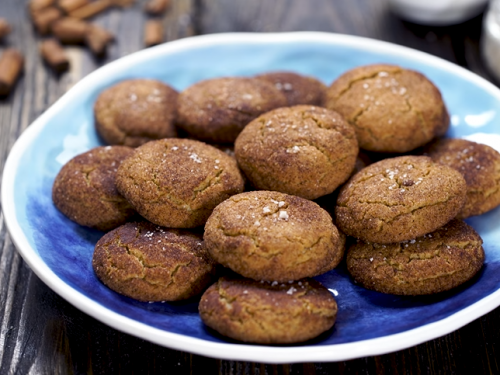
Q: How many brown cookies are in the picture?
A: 13